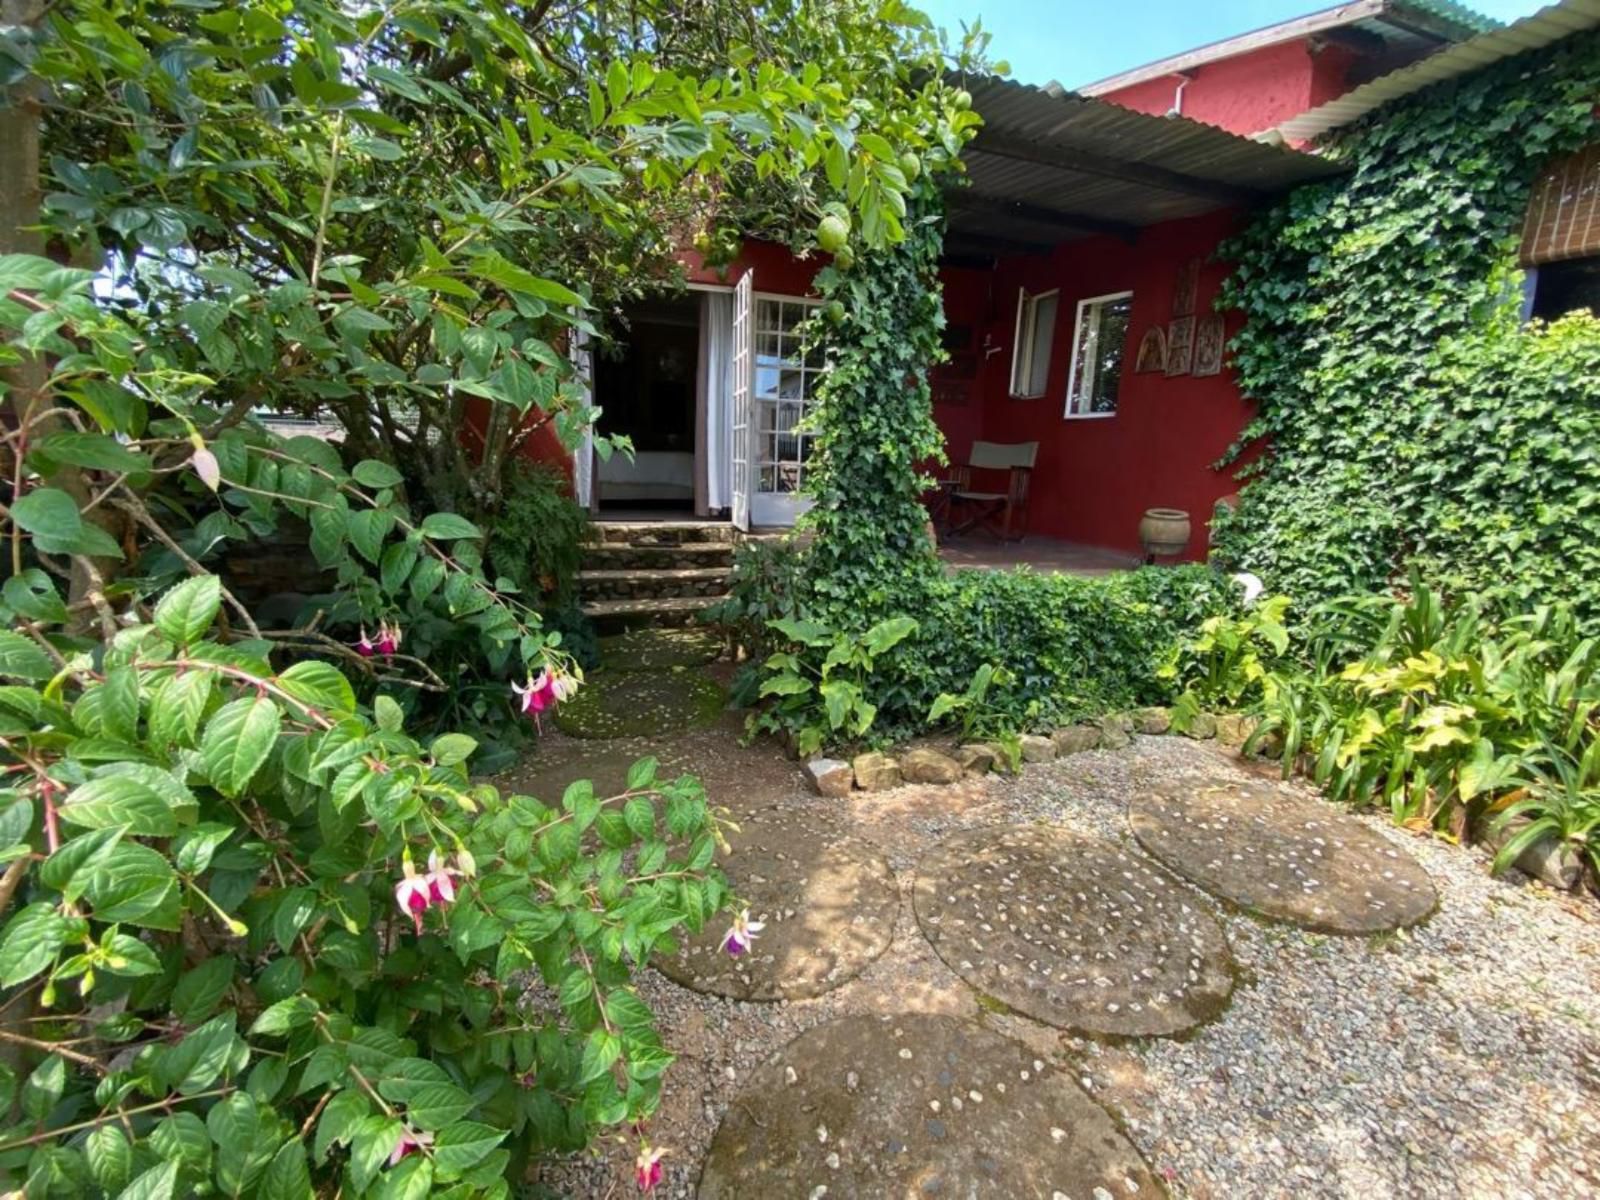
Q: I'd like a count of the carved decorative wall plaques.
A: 4